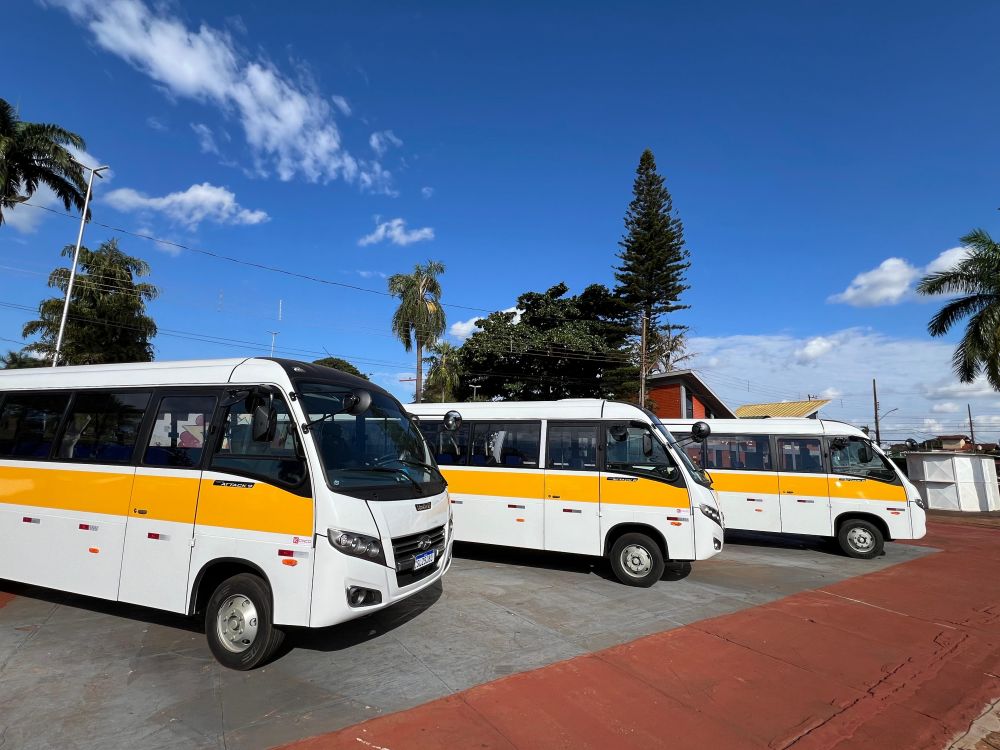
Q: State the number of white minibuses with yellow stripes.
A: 3